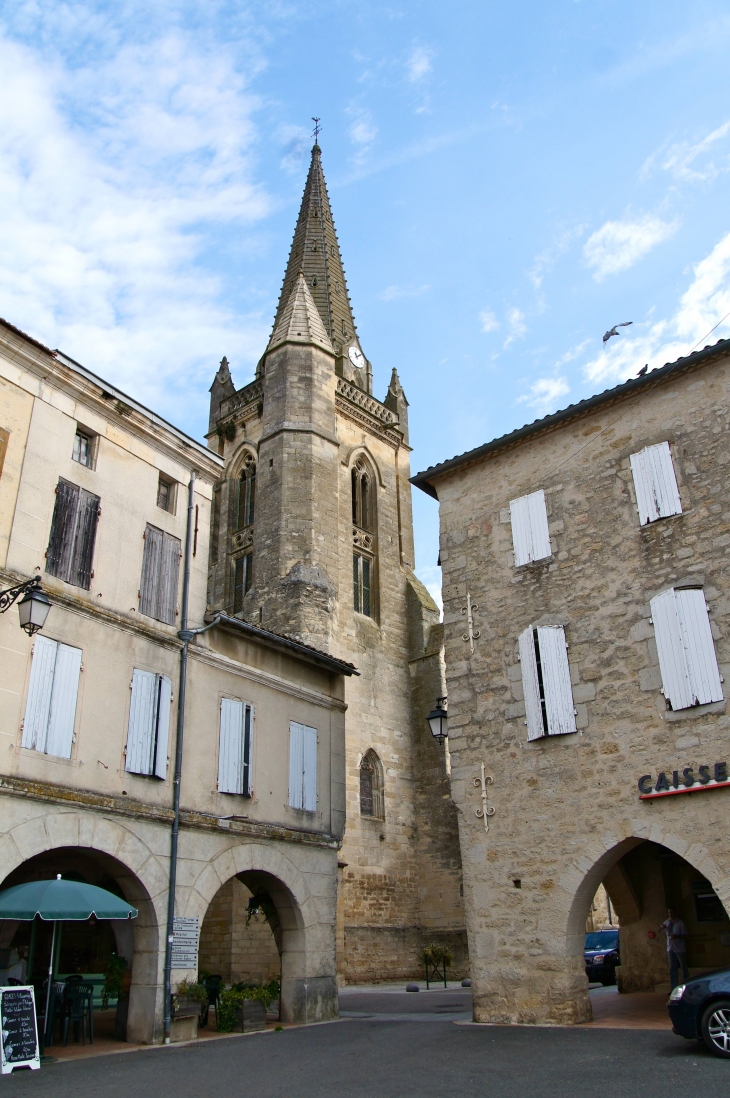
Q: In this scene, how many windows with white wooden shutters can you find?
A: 8